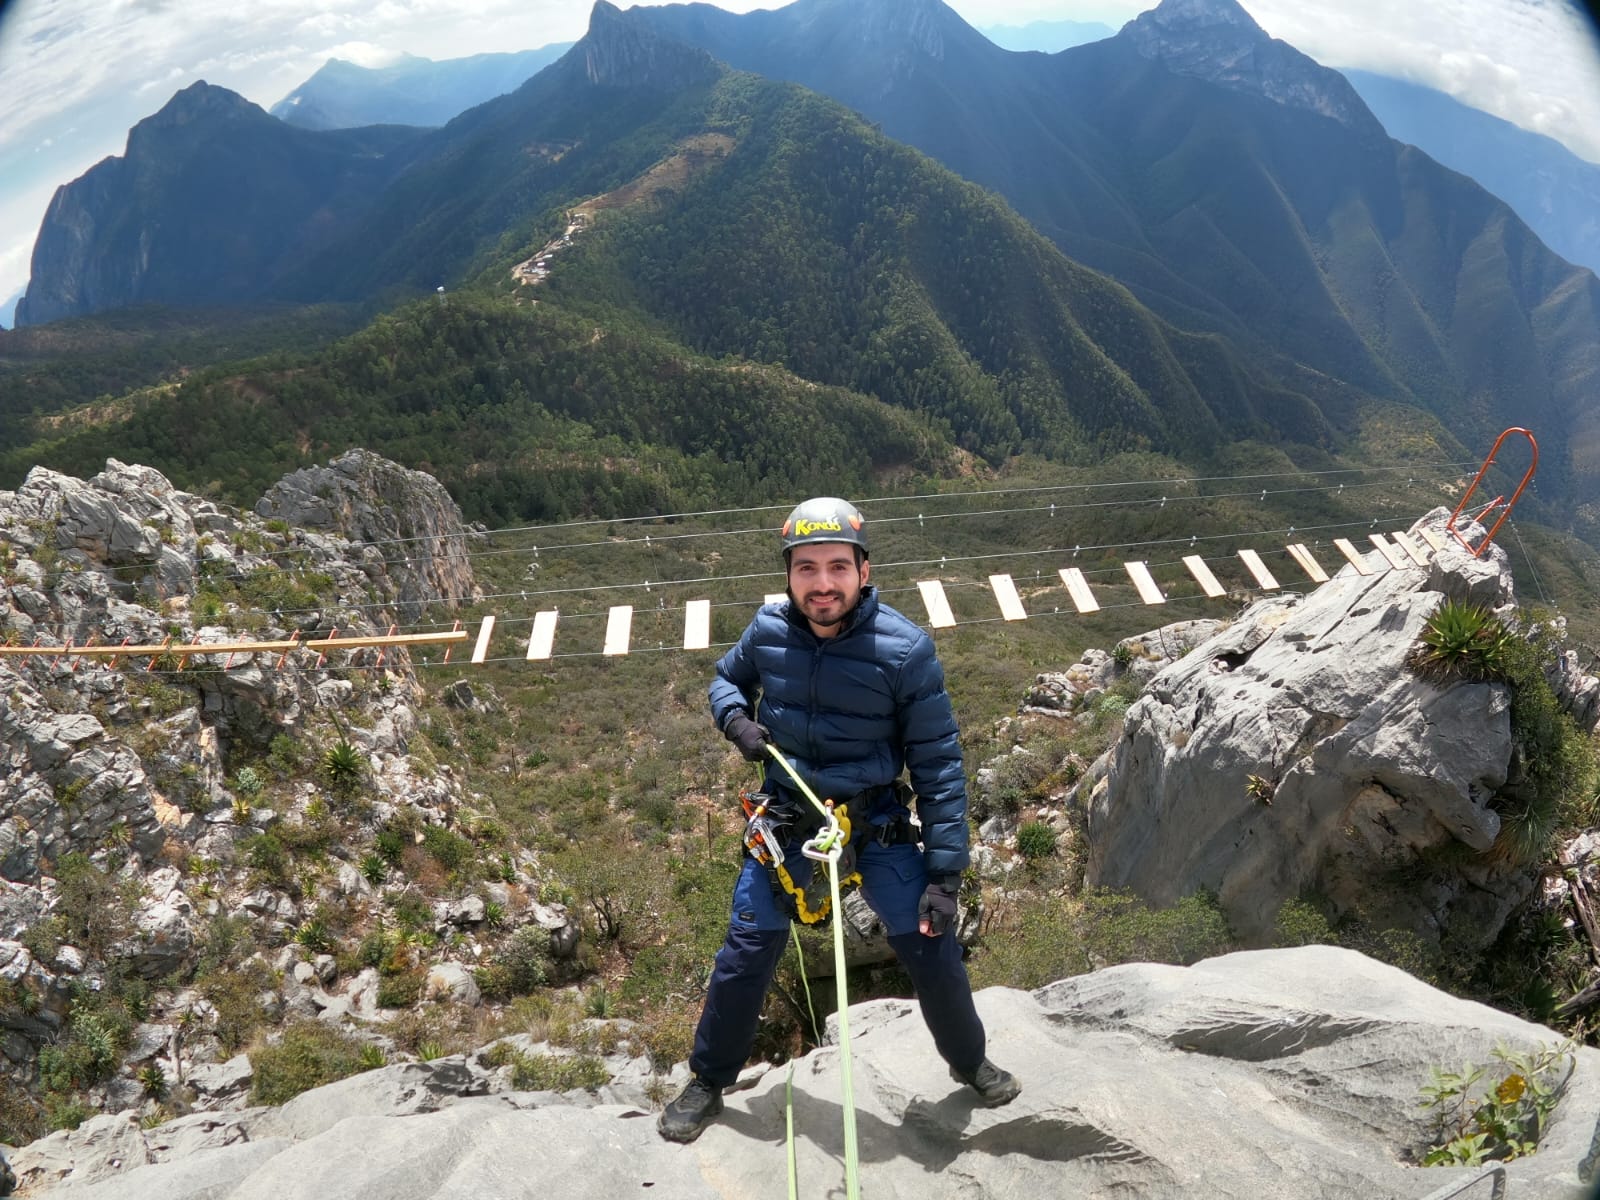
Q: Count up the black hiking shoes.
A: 2